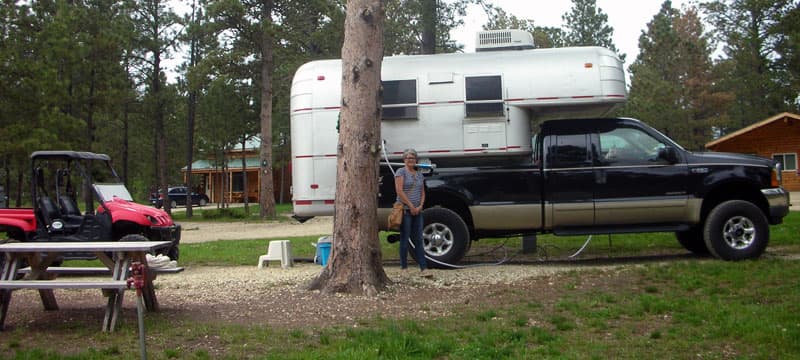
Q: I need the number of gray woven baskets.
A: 0